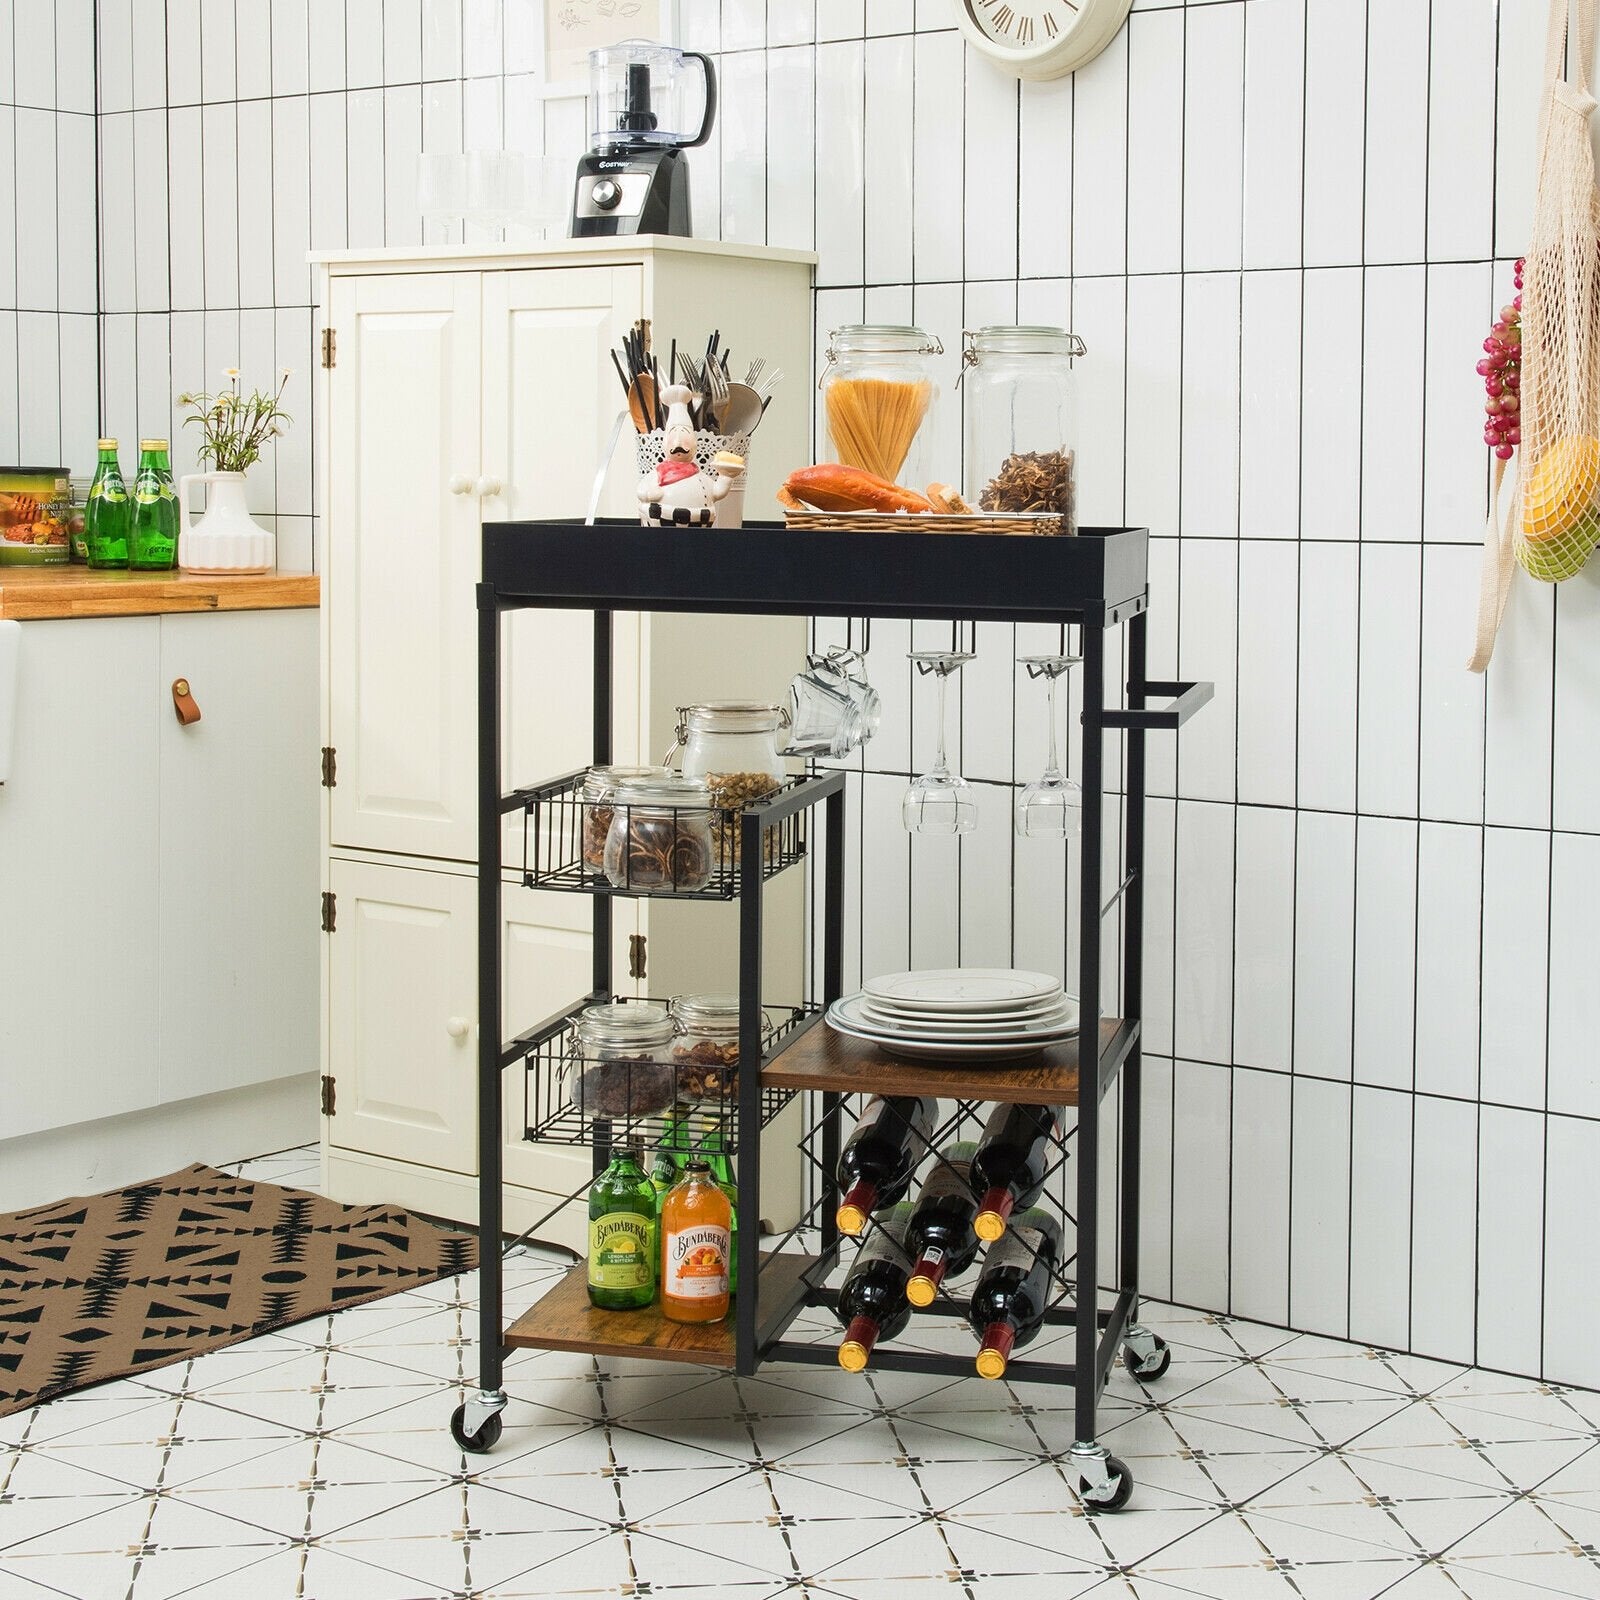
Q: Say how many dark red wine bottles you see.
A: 5